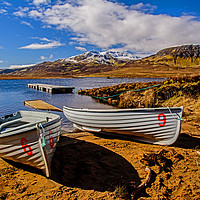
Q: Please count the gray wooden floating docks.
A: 1